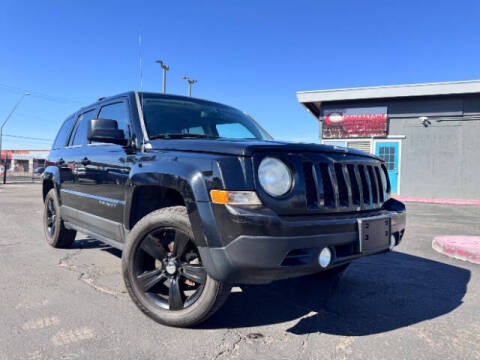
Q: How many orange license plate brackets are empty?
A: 0